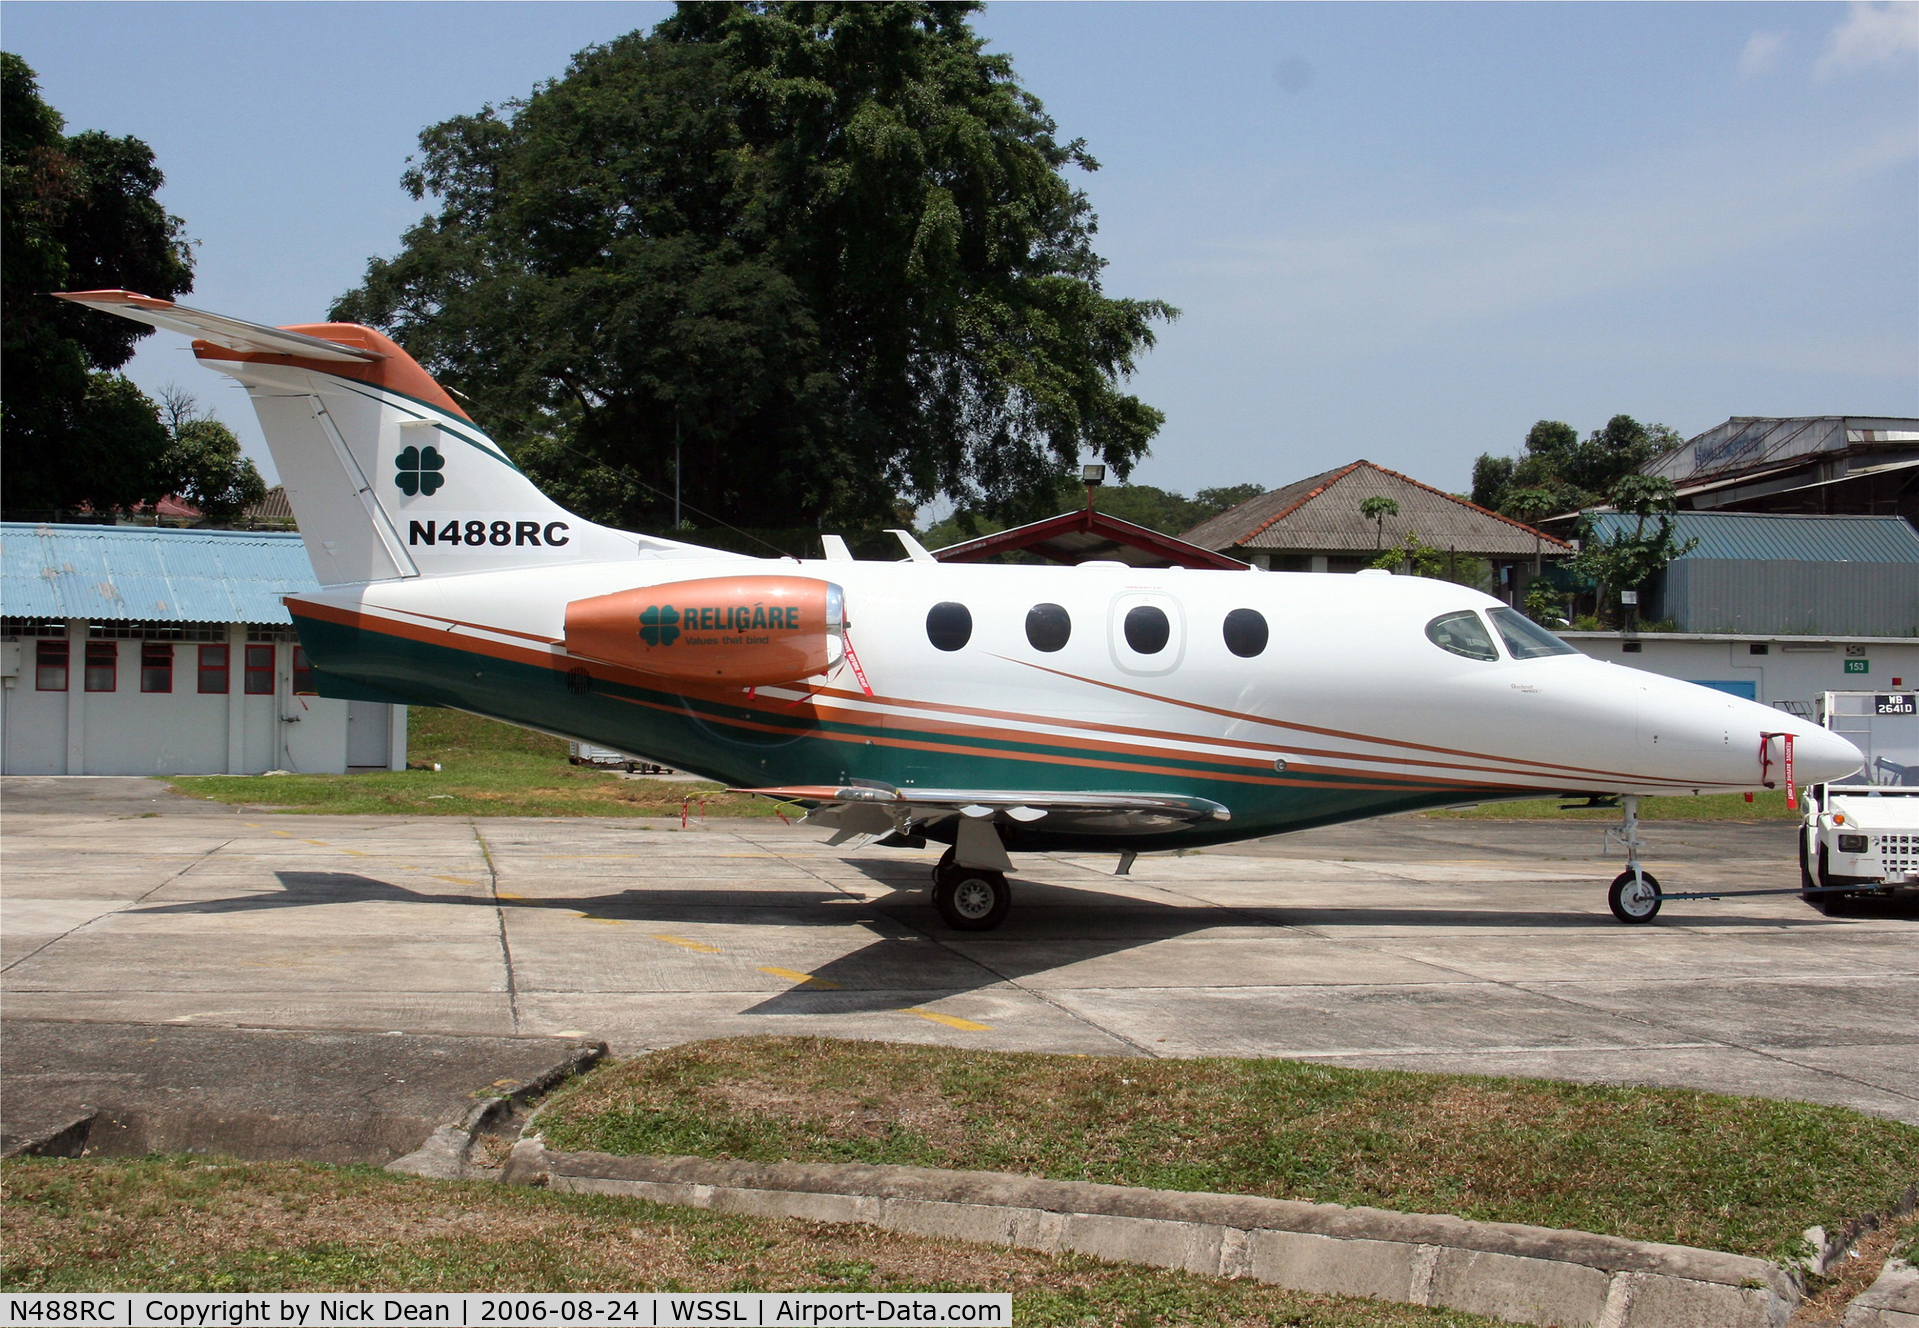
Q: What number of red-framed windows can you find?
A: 6